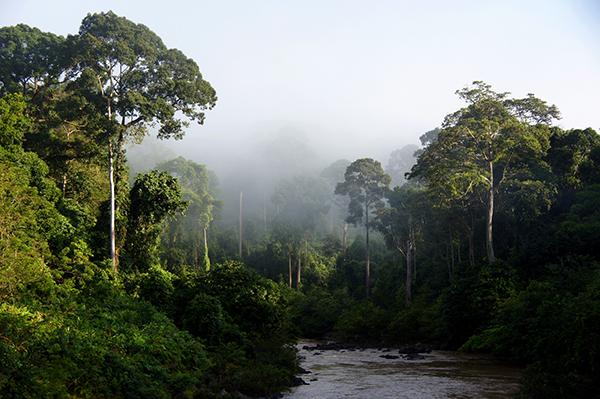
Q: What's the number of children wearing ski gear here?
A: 0